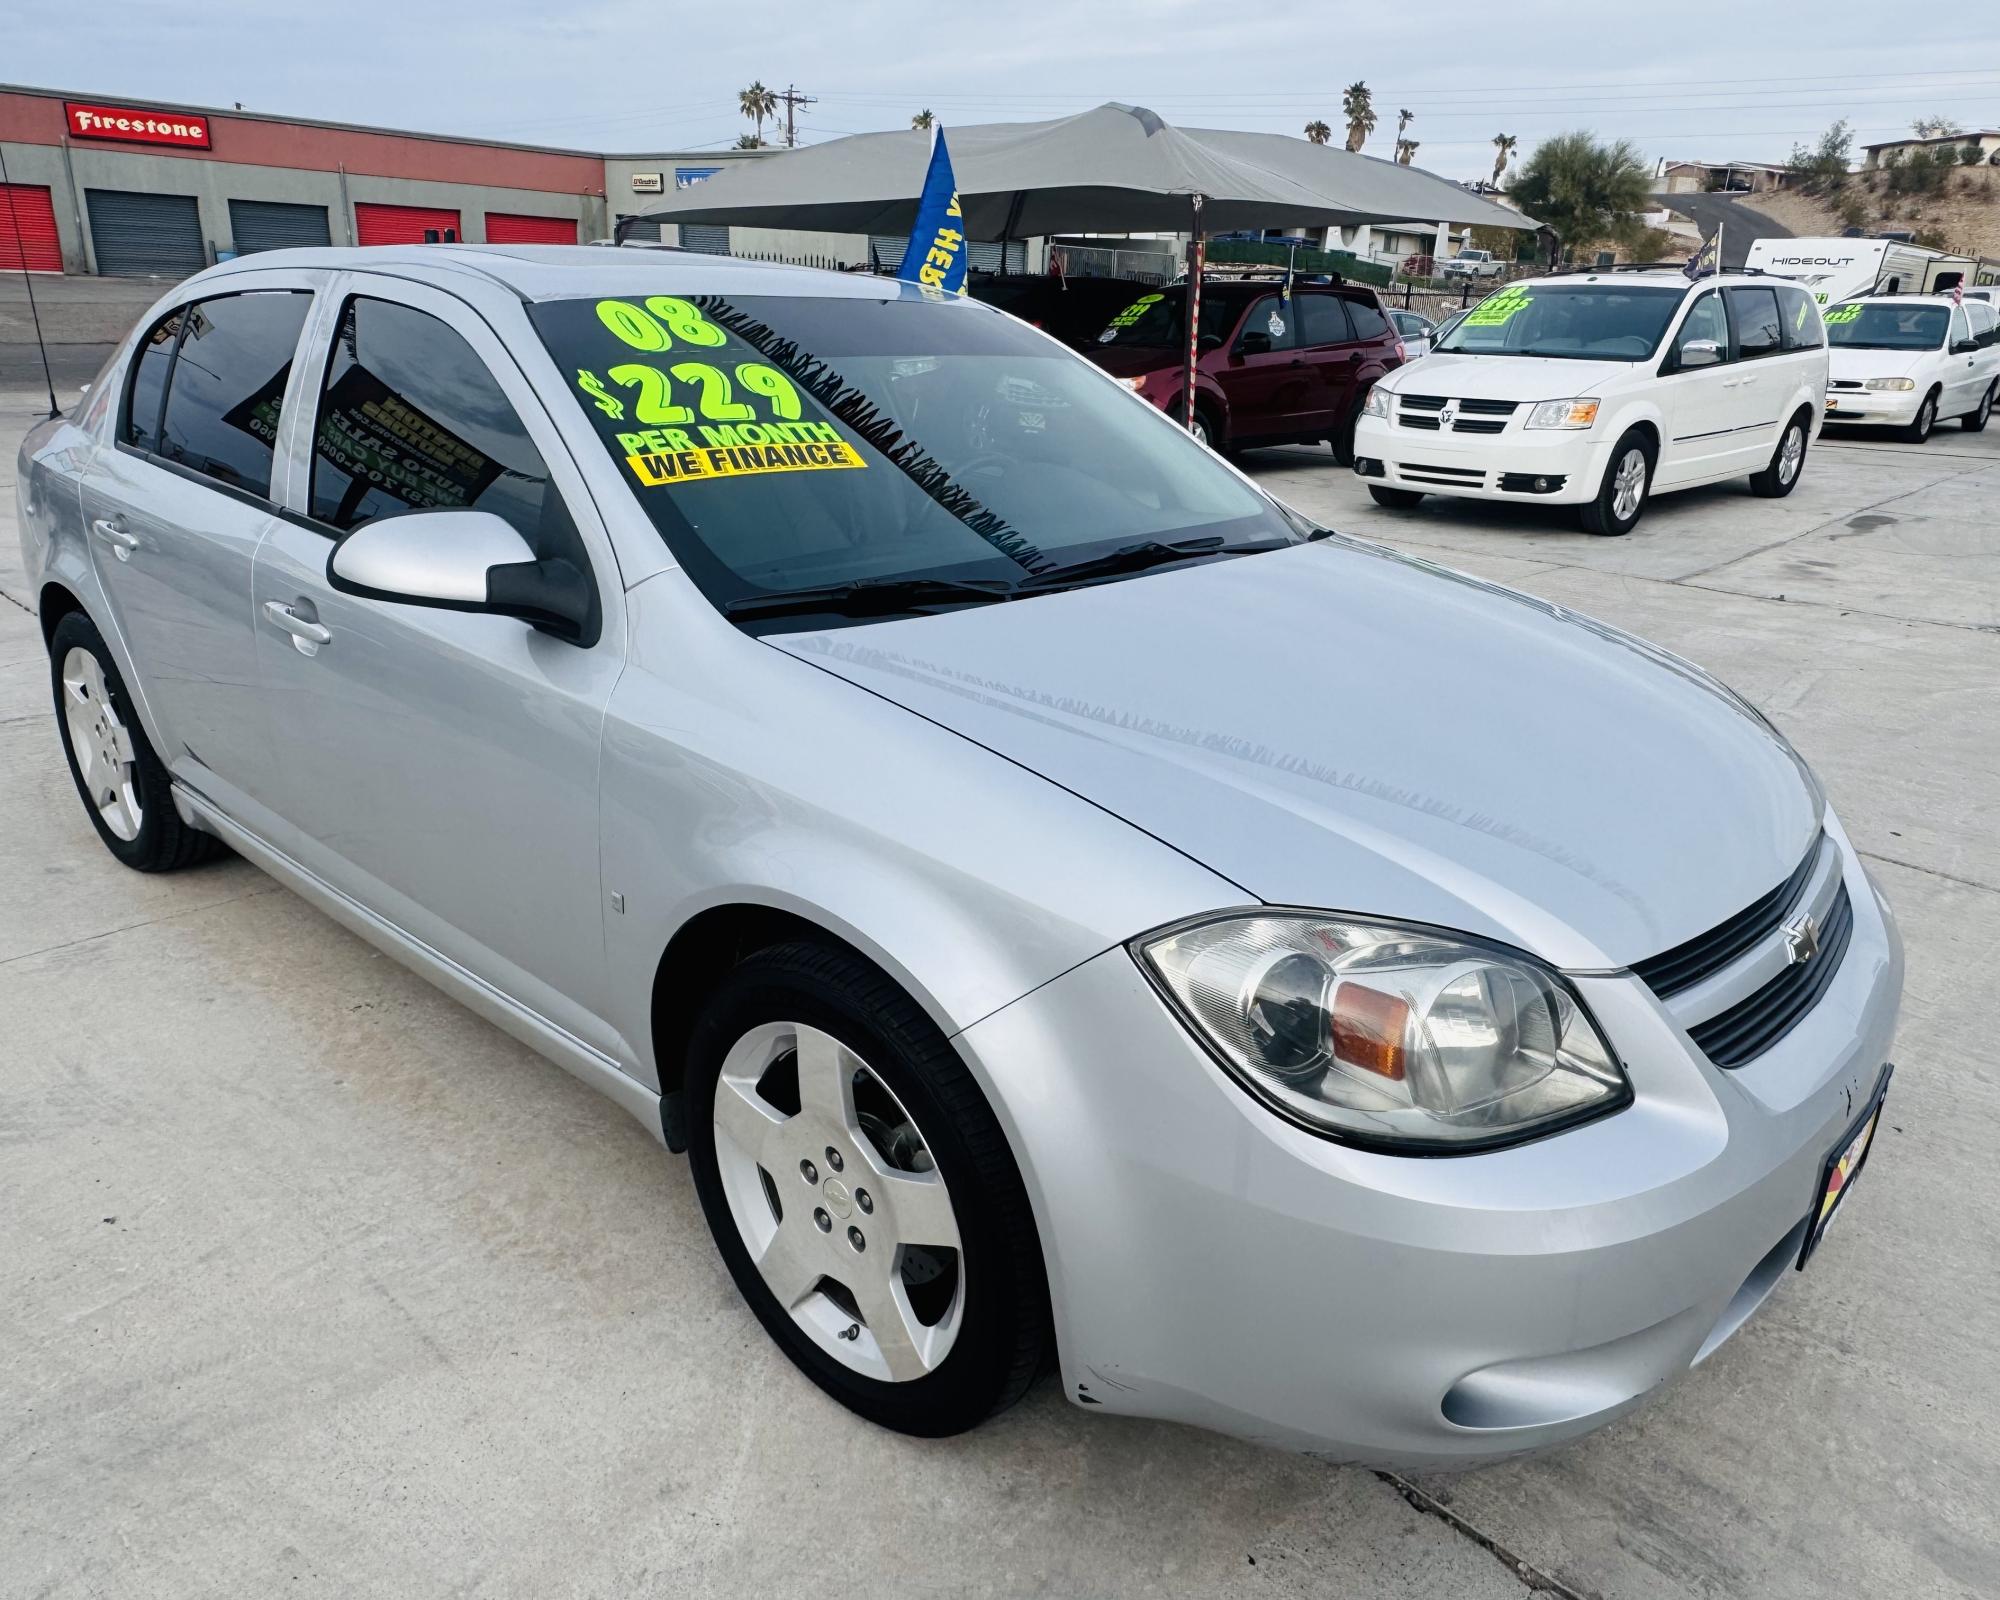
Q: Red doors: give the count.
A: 3